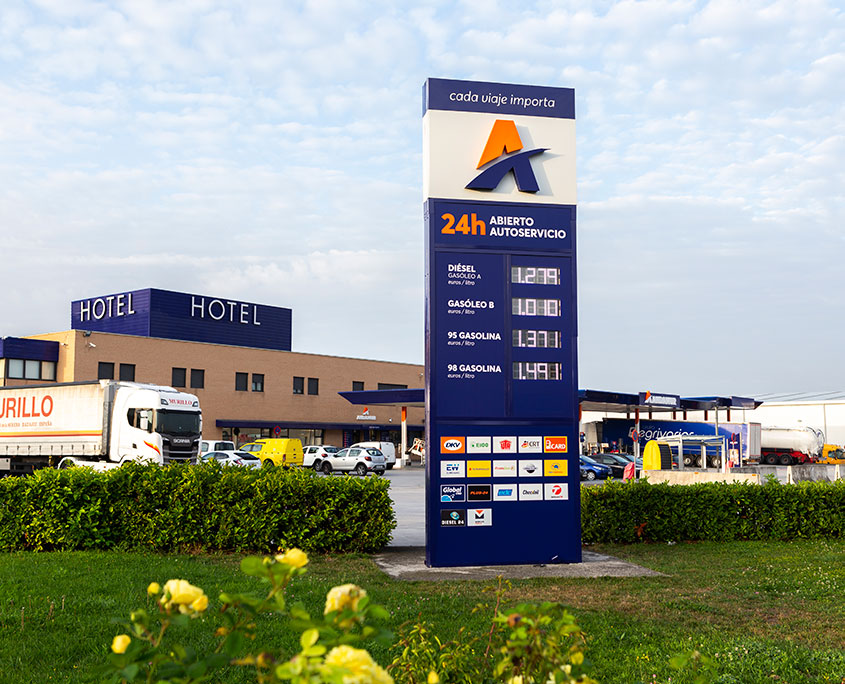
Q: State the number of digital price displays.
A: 4